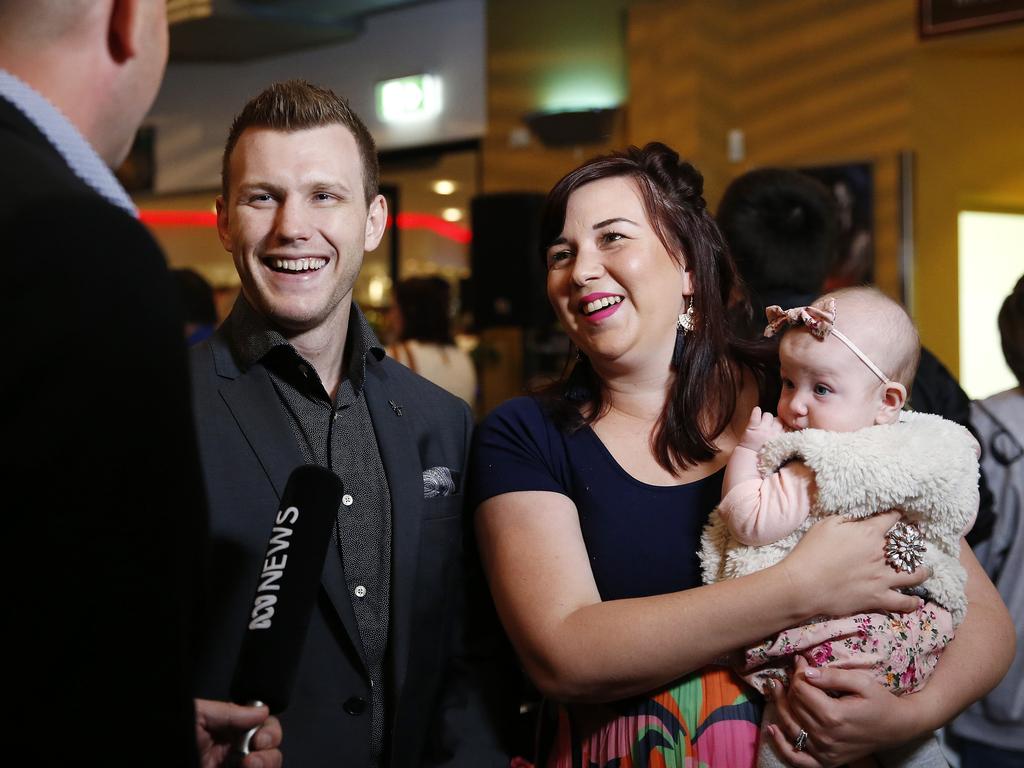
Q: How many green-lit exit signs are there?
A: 1